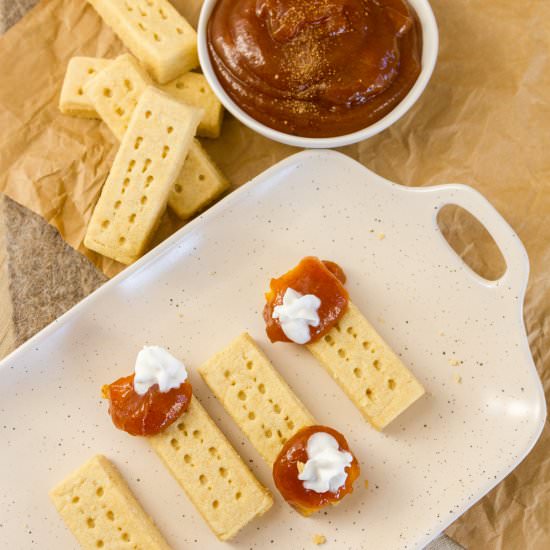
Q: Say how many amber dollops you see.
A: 3